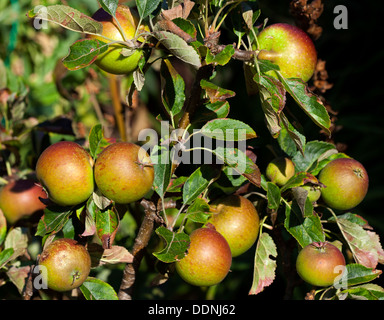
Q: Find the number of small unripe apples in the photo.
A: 2